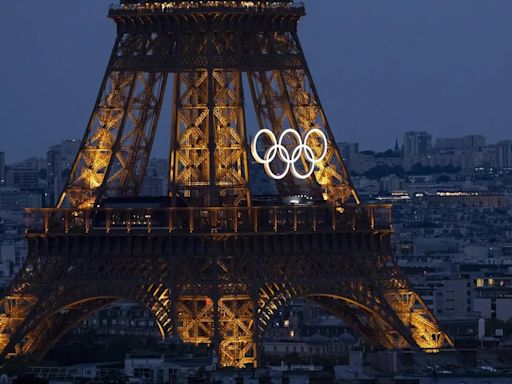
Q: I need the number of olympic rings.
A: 5